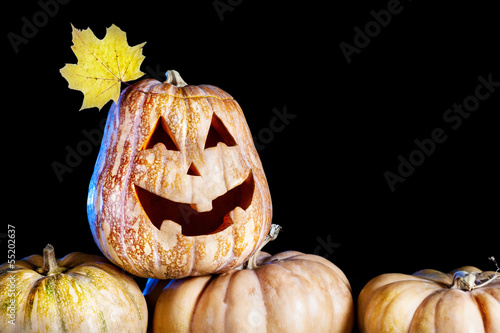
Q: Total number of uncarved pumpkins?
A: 3